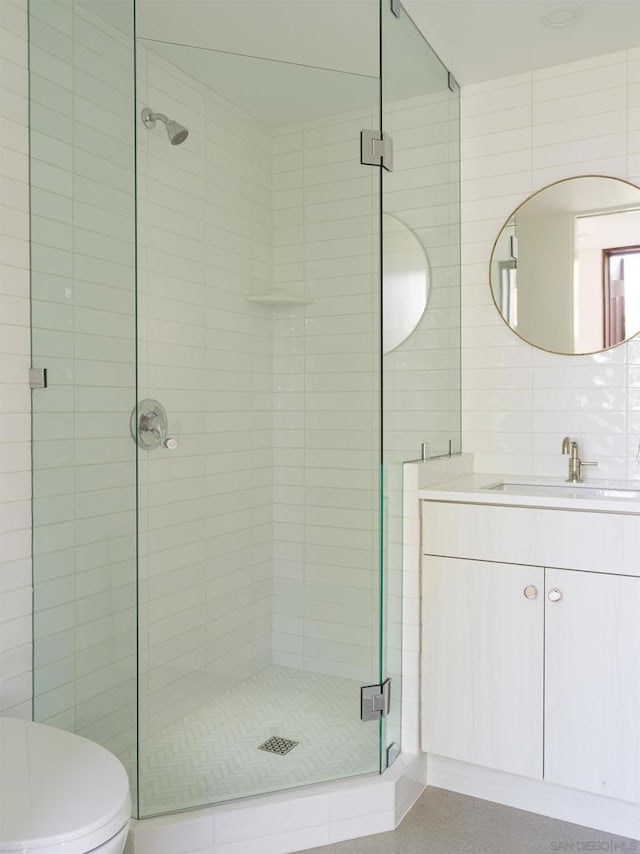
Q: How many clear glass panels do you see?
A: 3